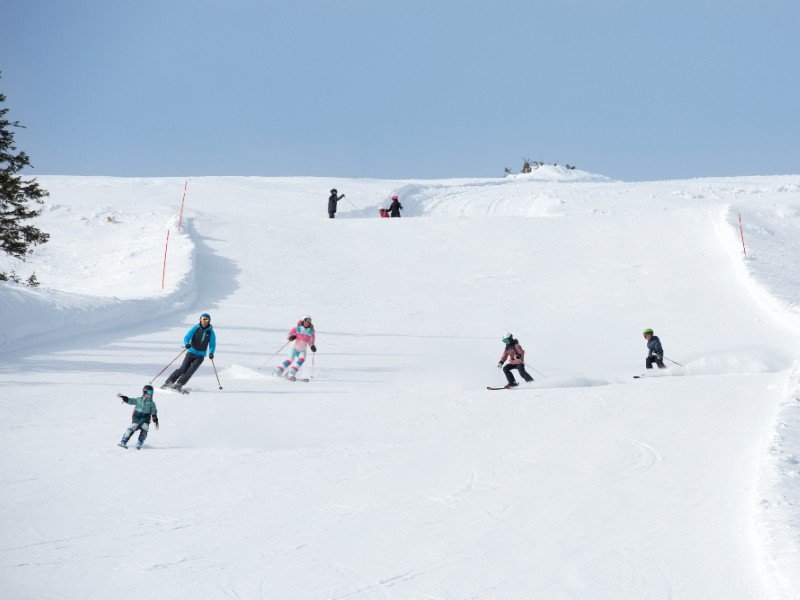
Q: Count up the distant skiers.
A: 3